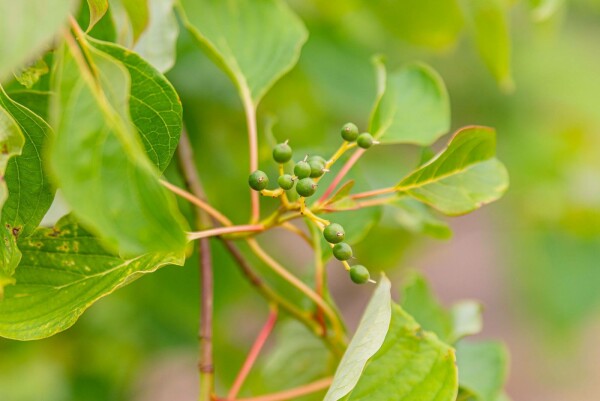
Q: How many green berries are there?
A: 12